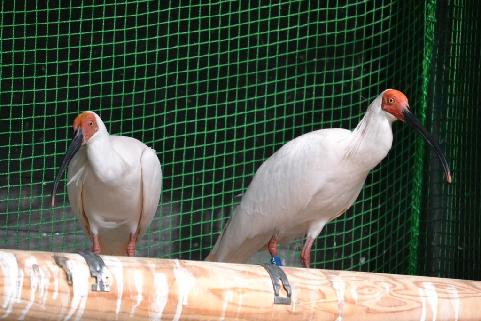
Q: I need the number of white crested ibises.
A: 2